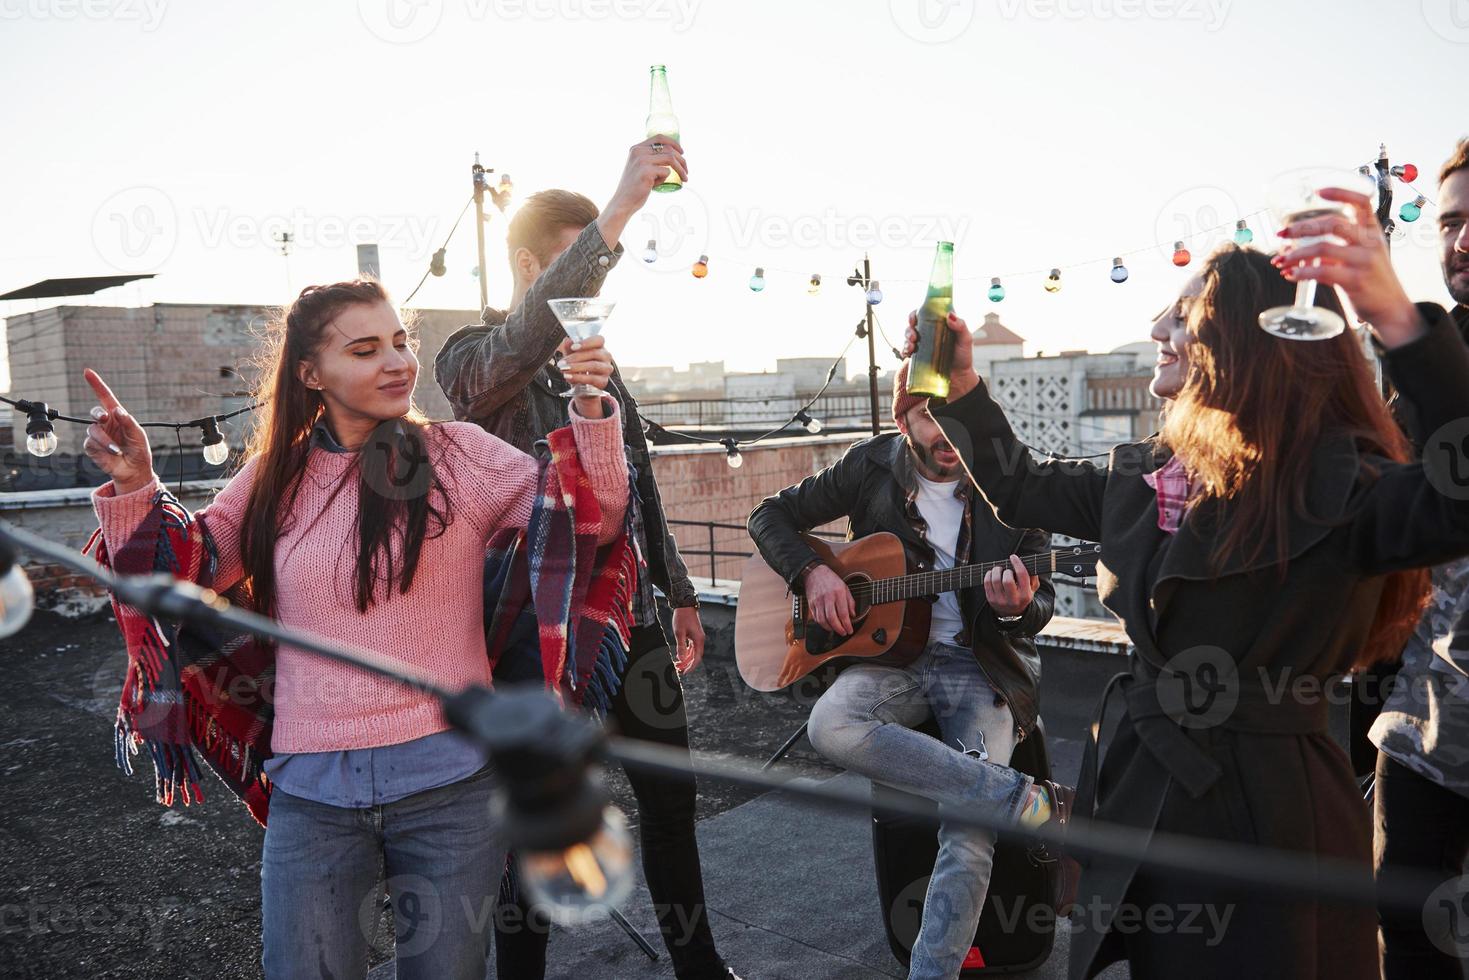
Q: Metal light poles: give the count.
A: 3